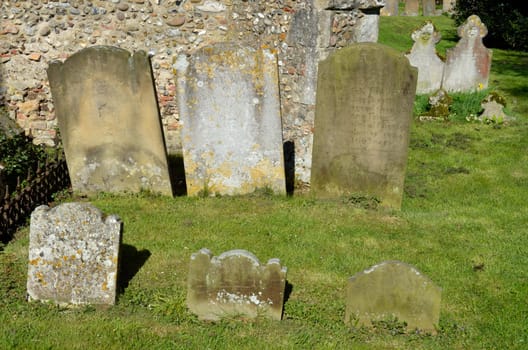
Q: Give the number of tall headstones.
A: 3